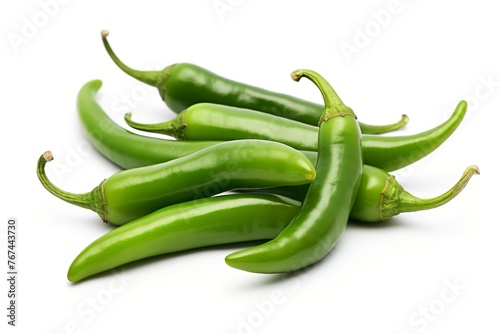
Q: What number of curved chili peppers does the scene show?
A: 6